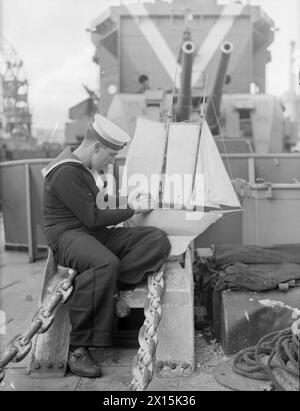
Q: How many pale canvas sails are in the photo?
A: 3